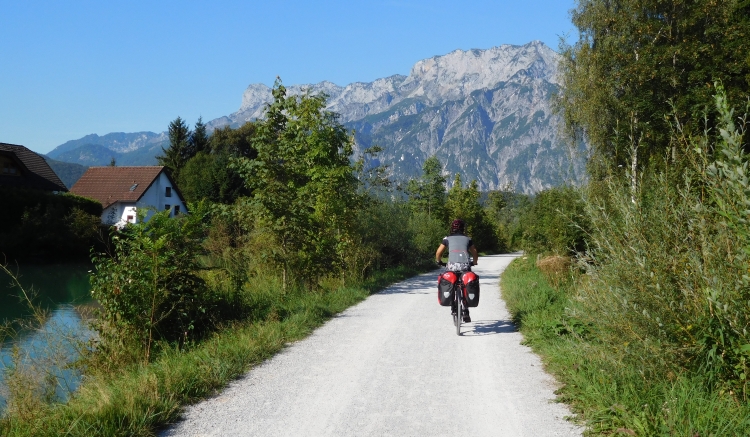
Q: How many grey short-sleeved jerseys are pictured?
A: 1